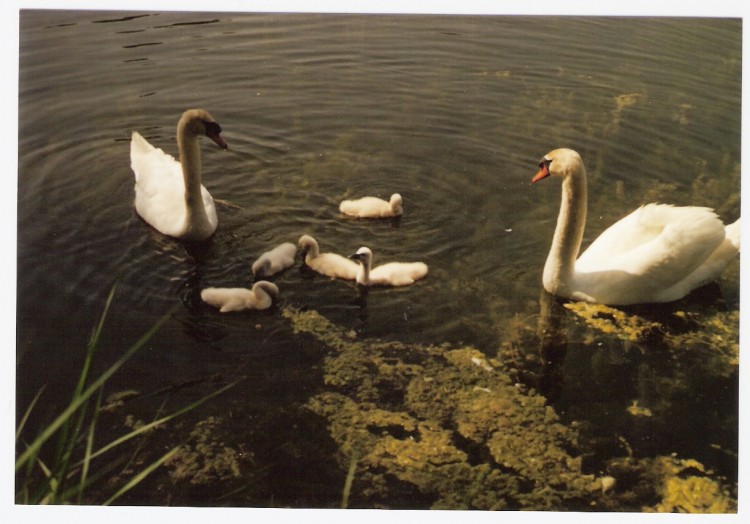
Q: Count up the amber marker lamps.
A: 0